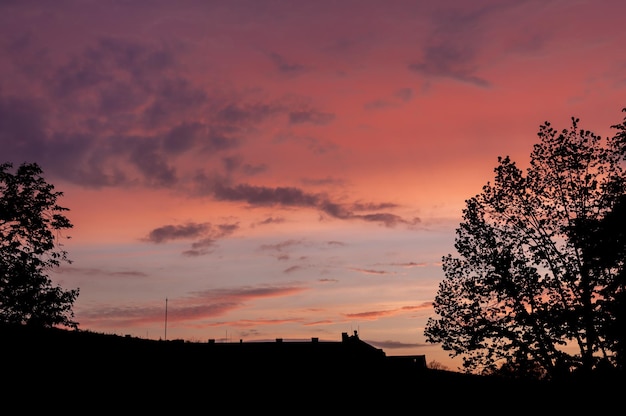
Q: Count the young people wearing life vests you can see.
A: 0